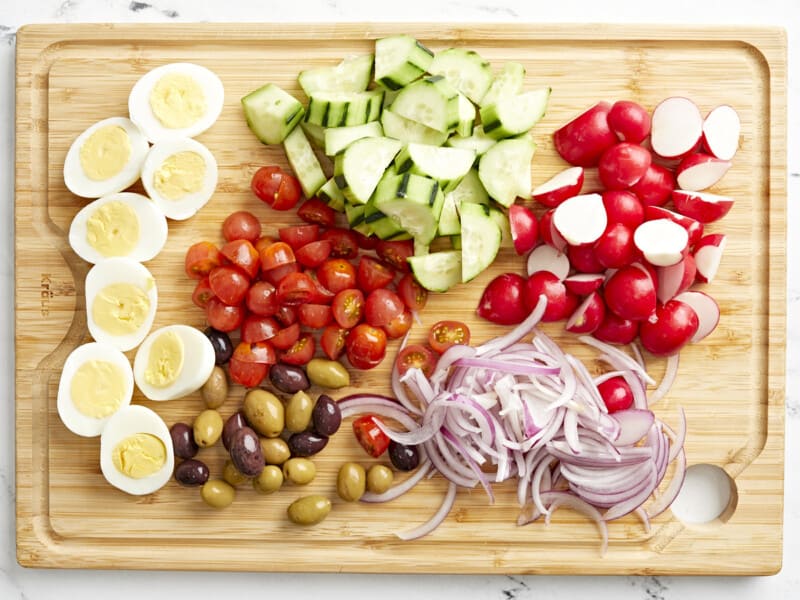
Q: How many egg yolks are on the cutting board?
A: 8